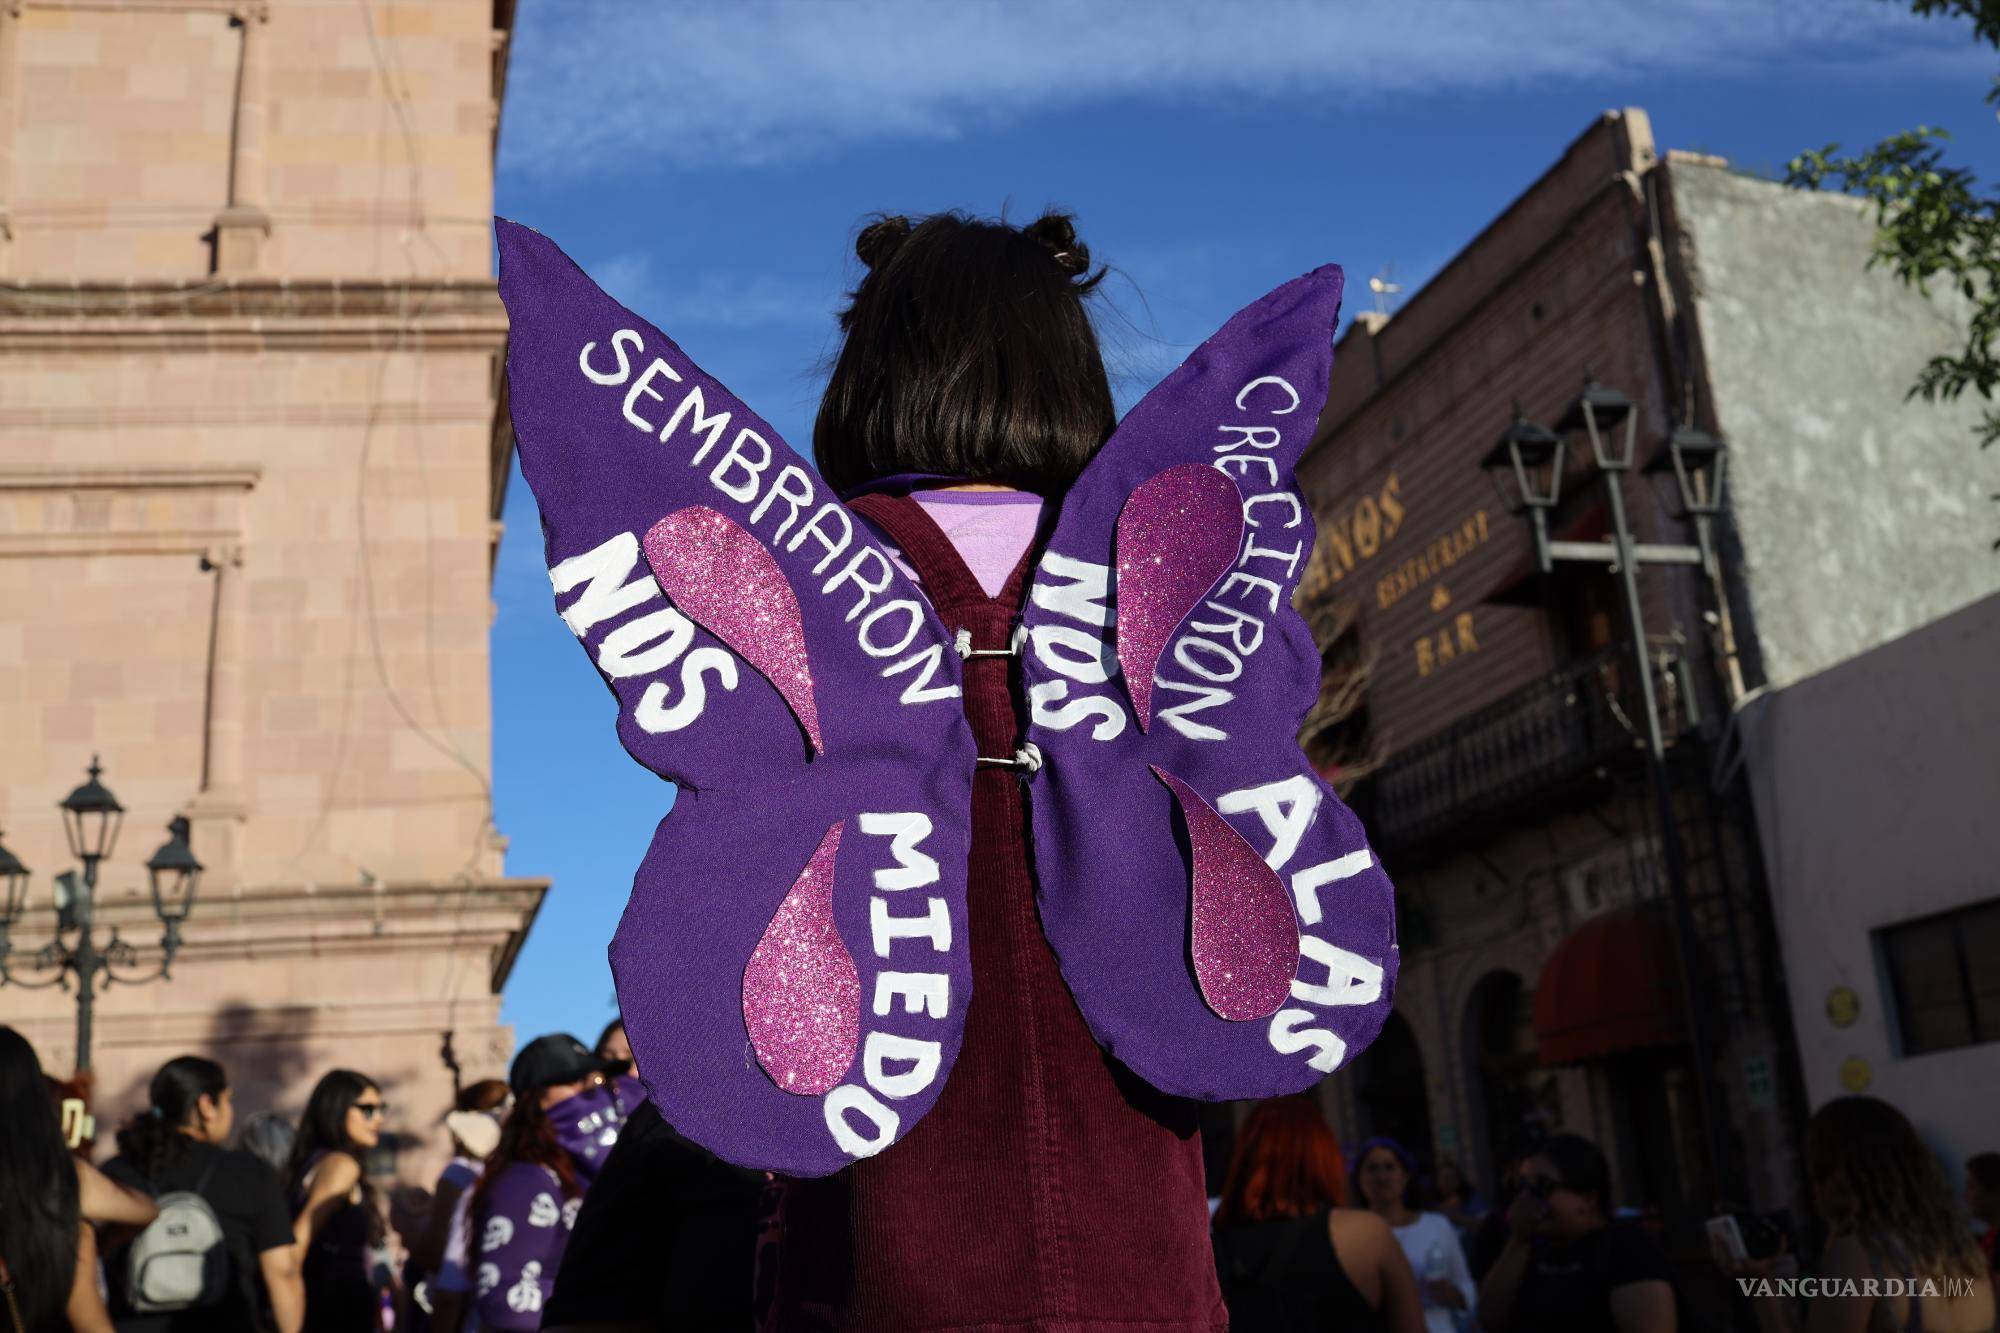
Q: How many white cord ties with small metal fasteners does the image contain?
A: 2